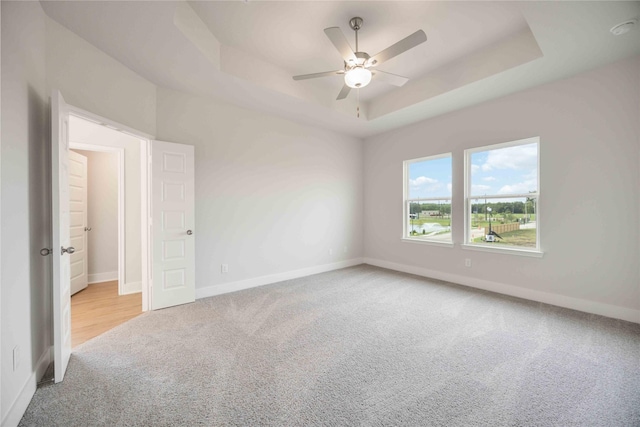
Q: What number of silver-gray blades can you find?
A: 5